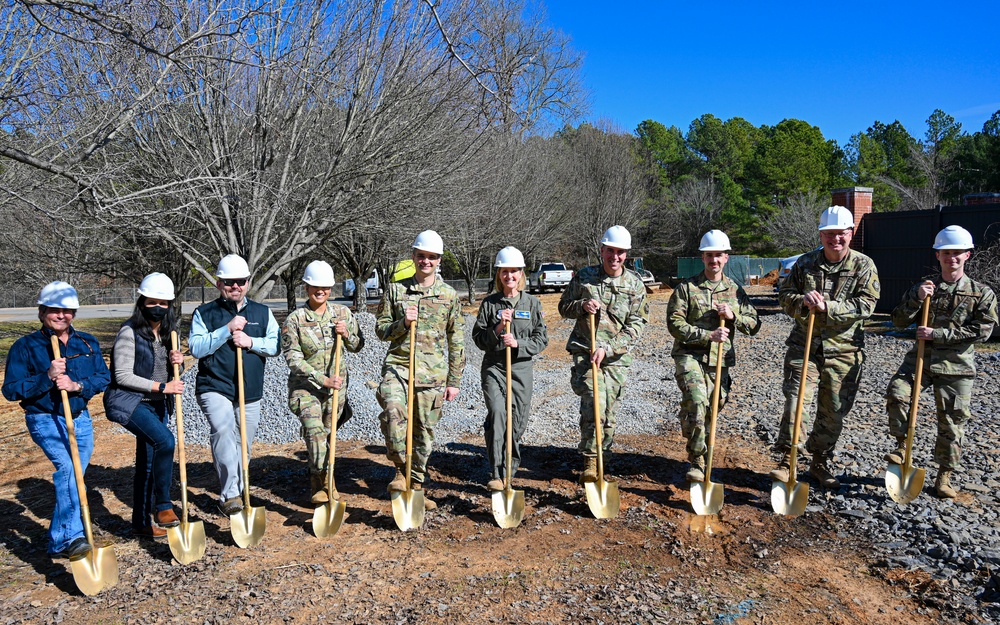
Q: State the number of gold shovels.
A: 10